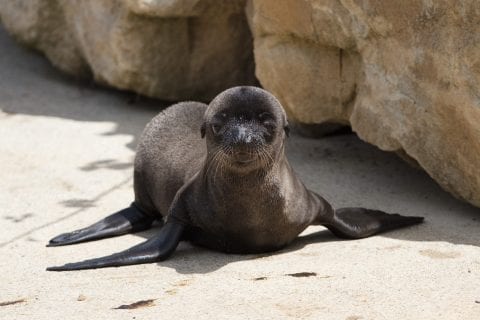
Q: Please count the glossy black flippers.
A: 3